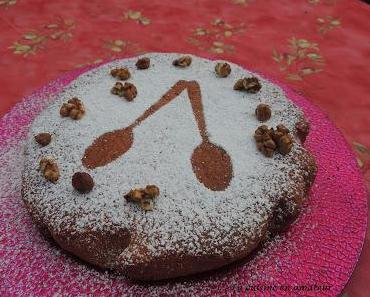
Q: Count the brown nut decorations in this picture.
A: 13